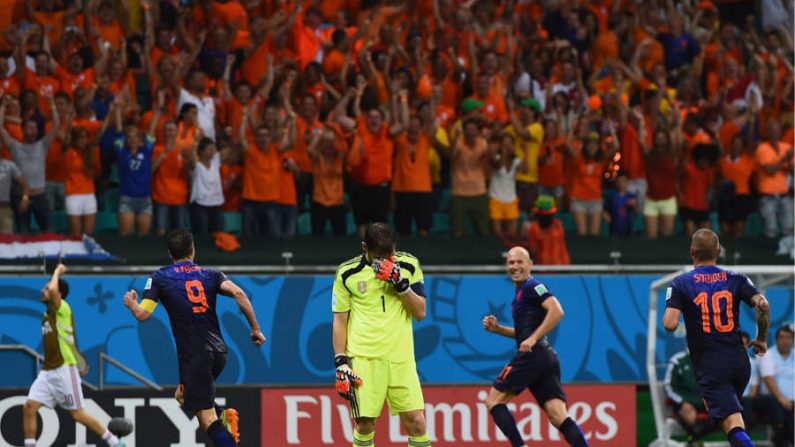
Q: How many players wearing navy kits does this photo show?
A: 3